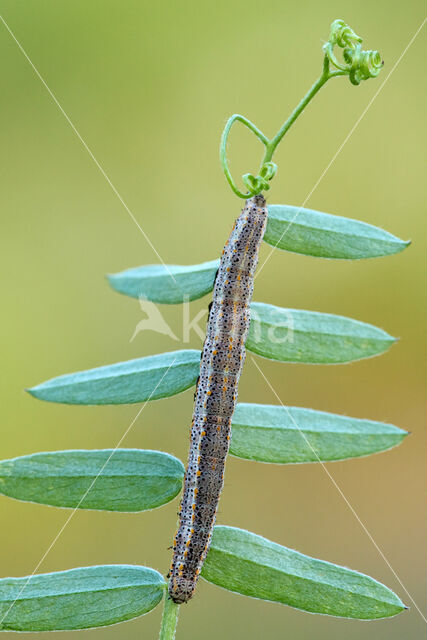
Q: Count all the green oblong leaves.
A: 8